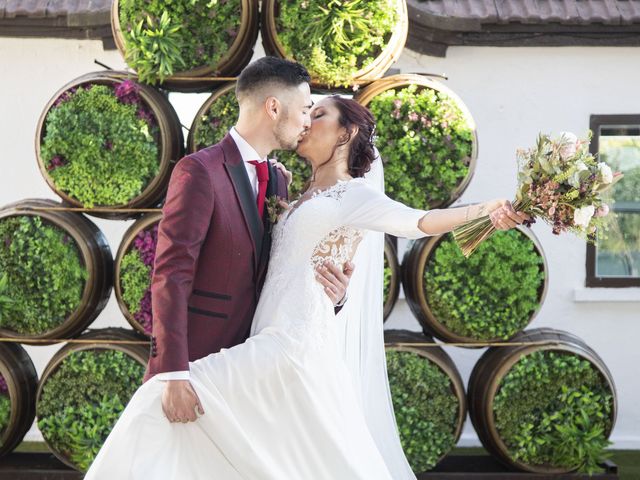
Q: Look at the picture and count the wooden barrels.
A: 13